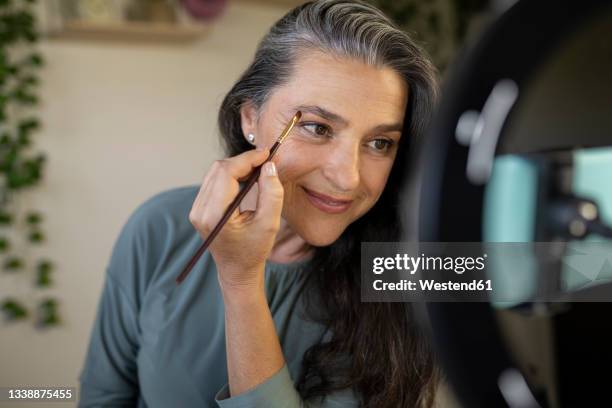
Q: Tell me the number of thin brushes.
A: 1